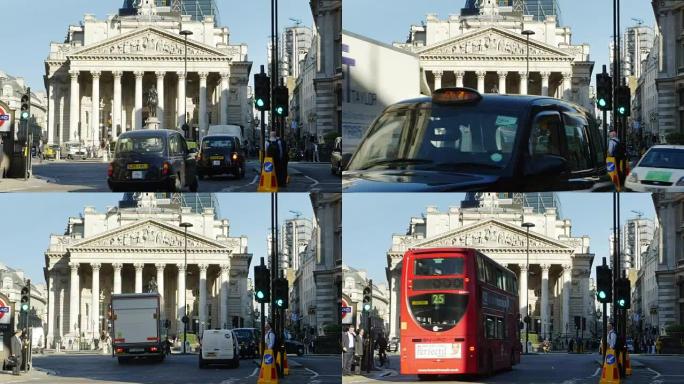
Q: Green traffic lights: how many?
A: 11